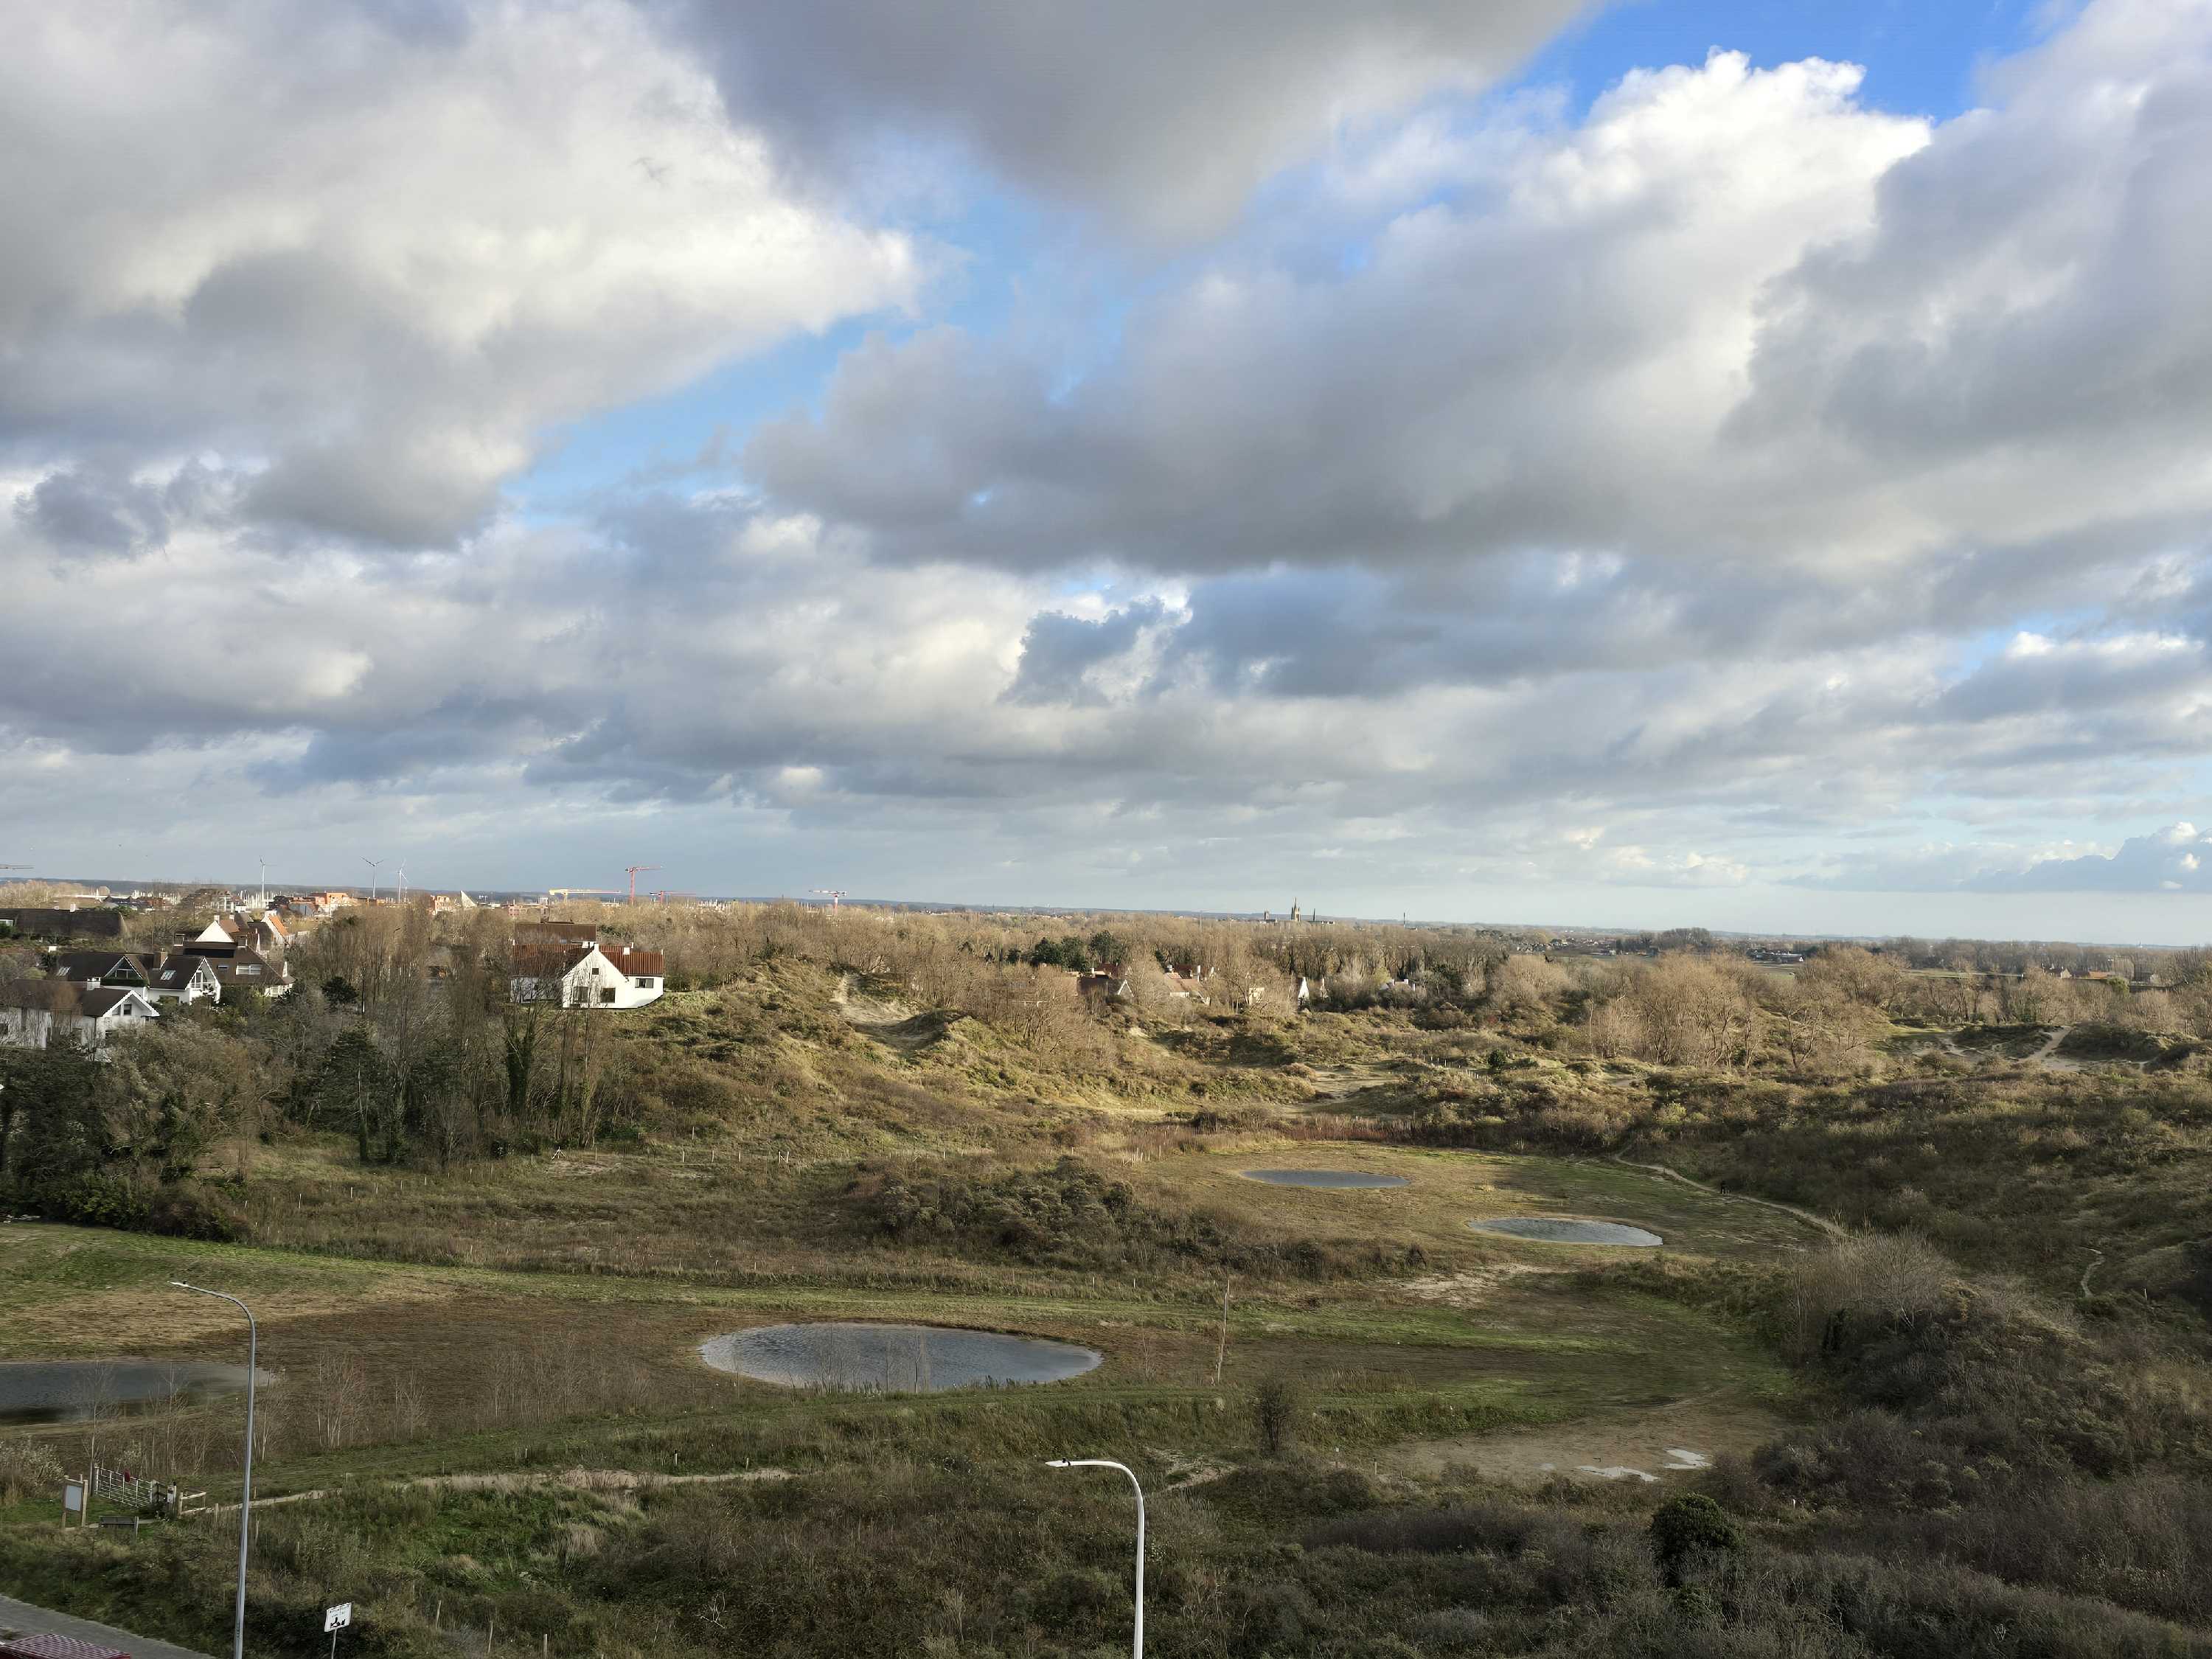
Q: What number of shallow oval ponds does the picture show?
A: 4